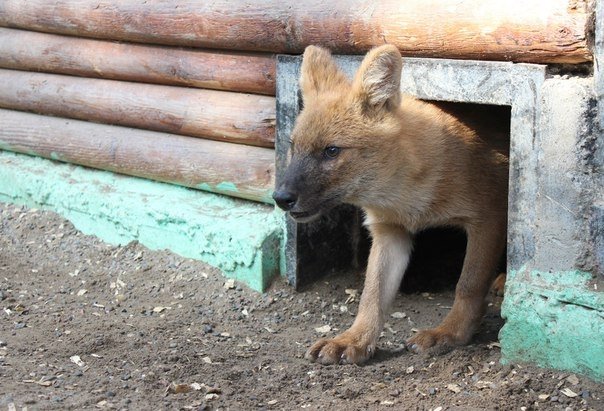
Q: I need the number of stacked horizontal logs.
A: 4